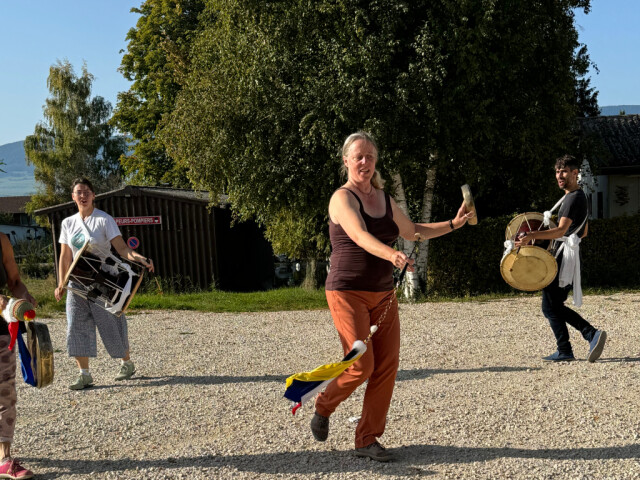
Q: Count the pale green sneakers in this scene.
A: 2